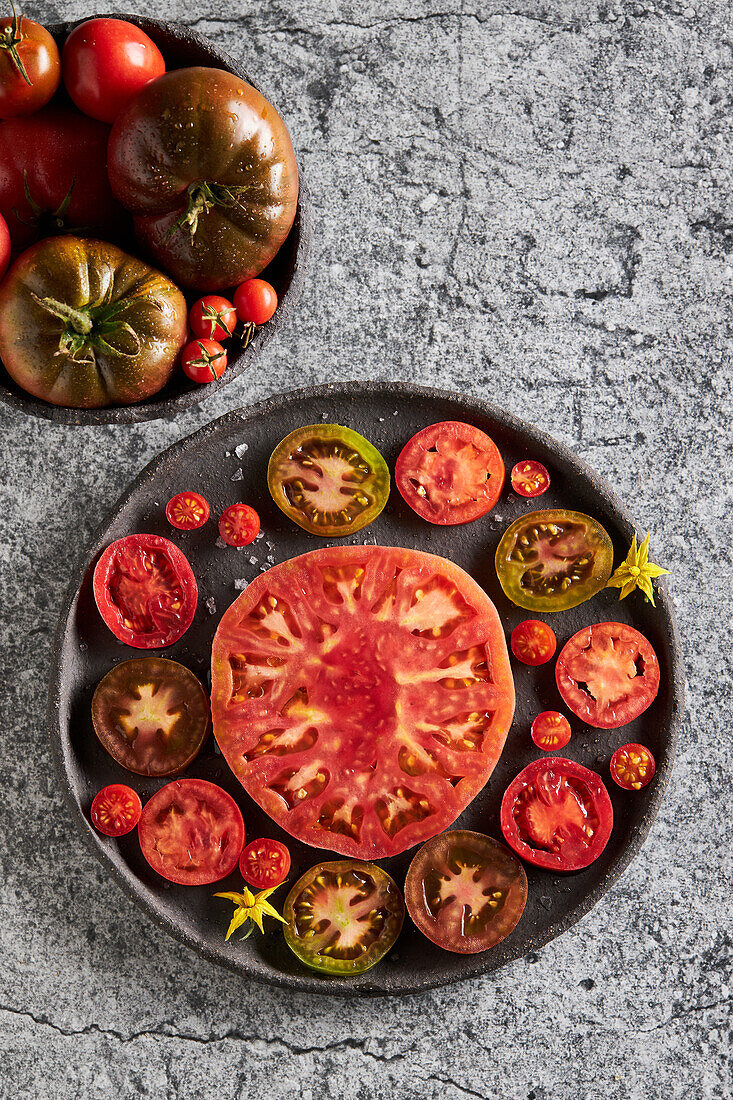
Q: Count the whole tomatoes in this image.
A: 9